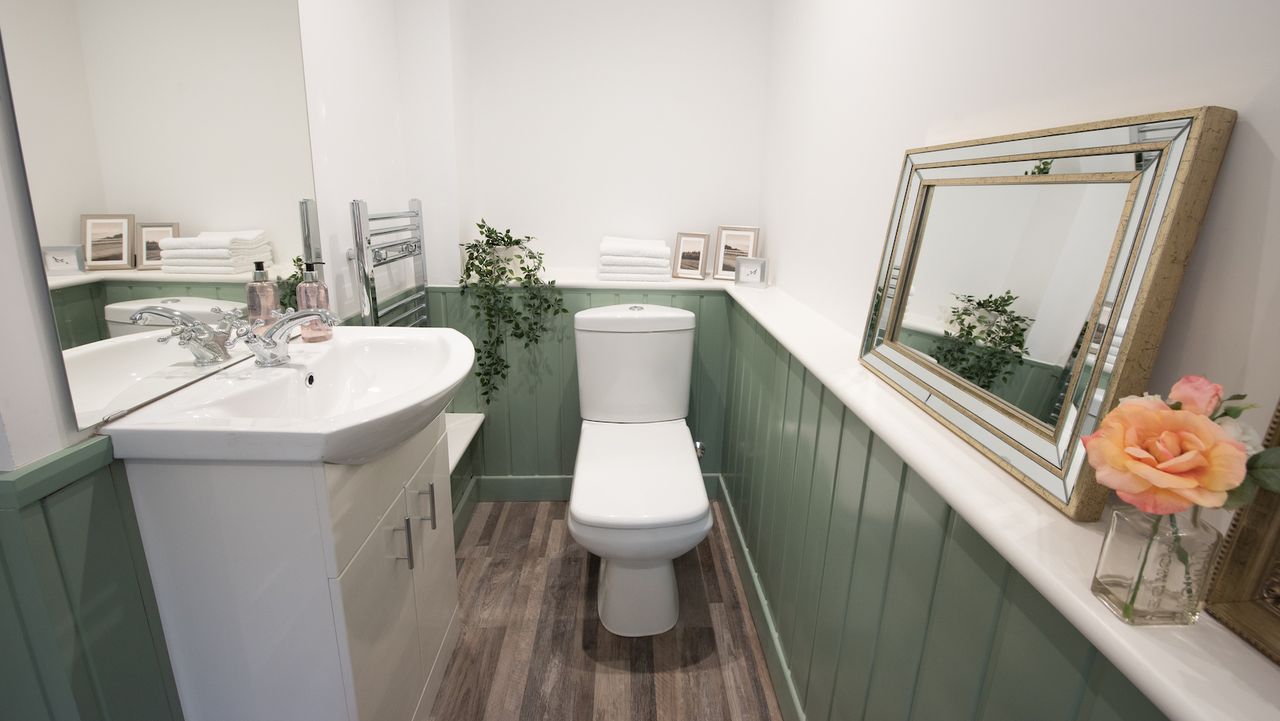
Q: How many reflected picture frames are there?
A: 3